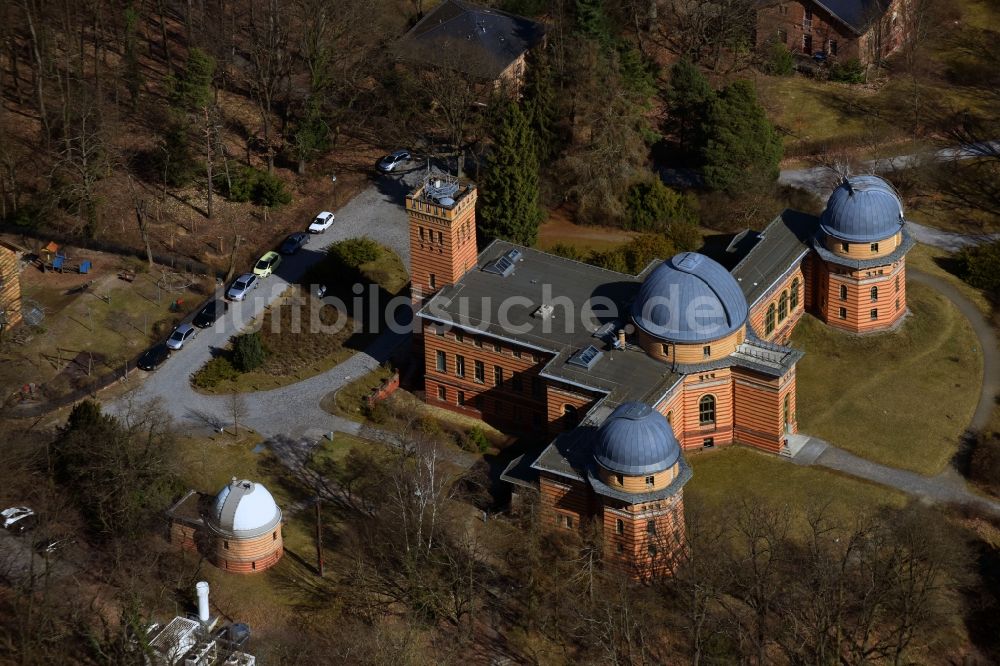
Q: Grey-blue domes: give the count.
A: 3